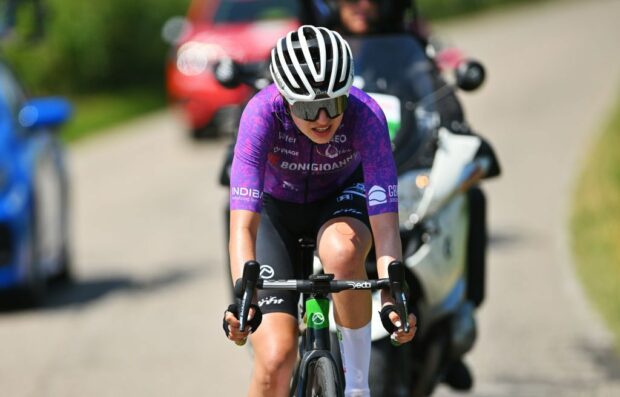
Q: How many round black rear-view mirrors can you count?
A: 2